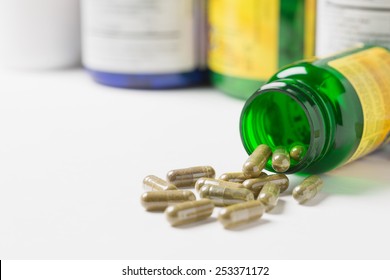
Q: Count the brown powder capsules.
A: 14